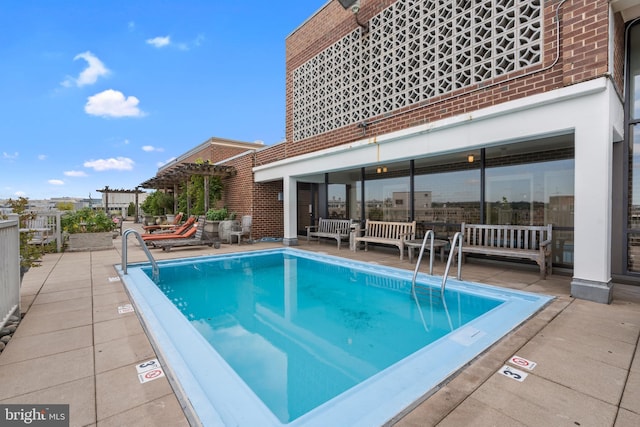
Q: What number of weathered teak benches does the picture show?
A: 3